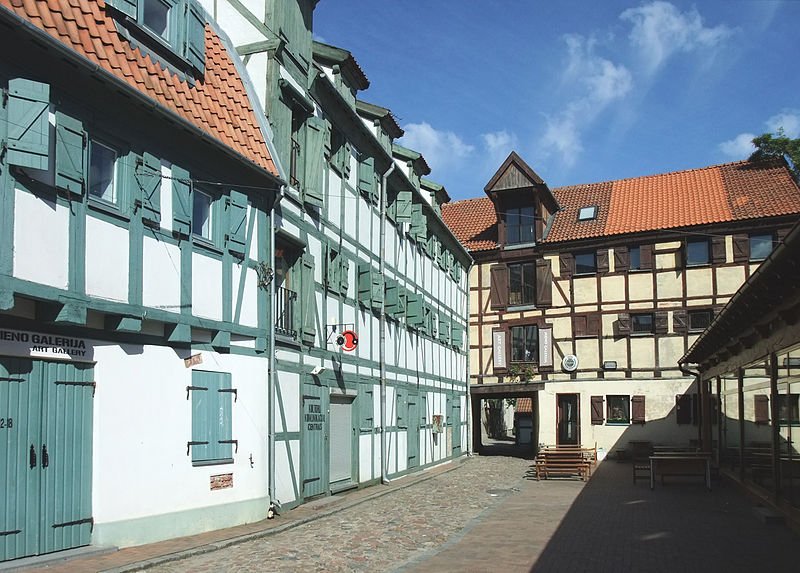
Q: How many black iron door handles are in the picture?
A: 2